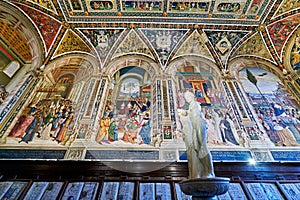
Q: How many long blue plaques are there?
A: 4